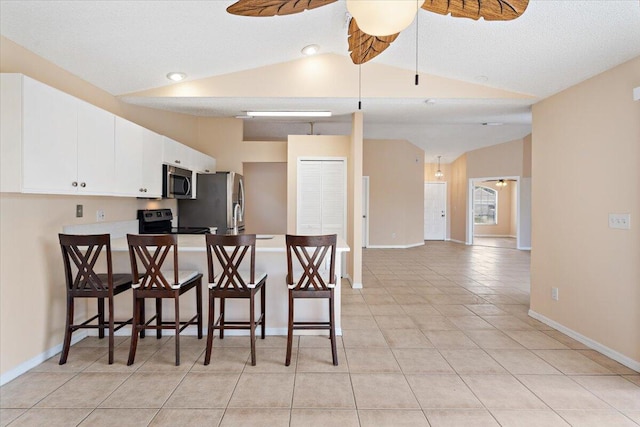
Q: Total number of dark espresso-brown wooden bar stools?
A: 4